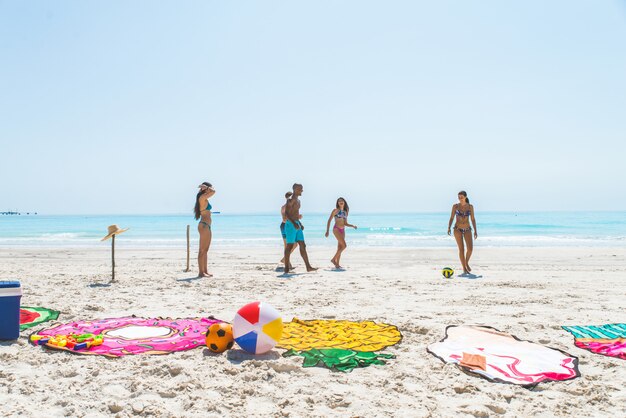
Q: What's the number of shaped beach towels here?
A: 5